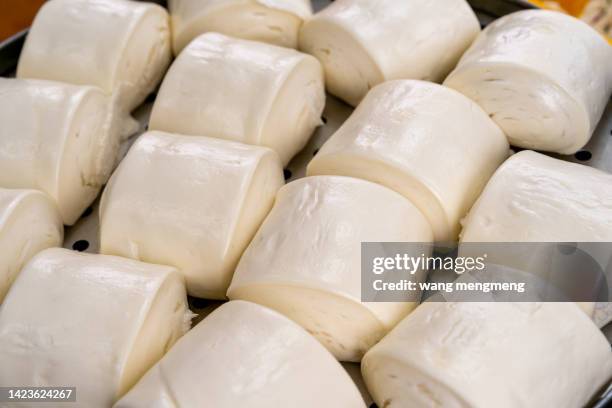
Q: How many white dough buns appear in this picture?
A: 14